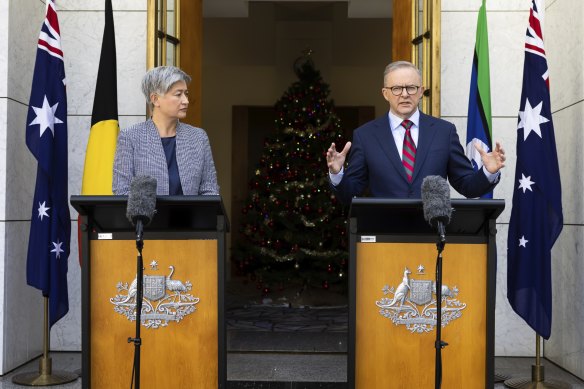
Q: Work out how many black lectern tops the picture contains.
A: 2